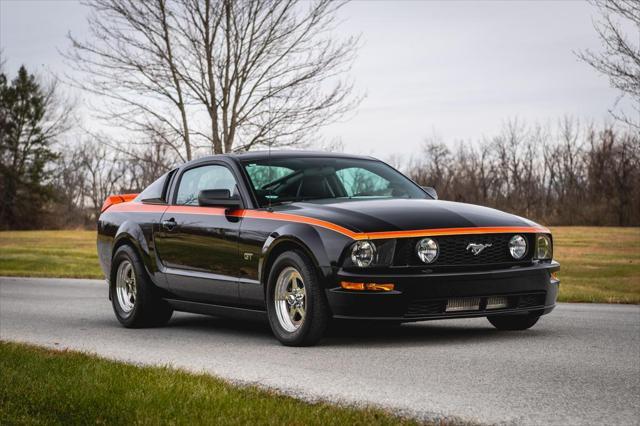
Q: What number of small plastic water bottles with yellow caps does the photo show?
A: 0